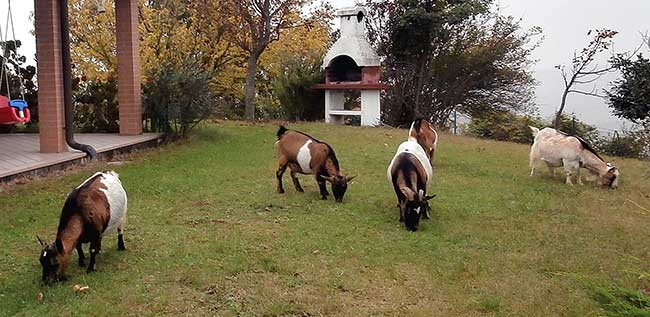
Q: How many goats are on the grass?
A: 5